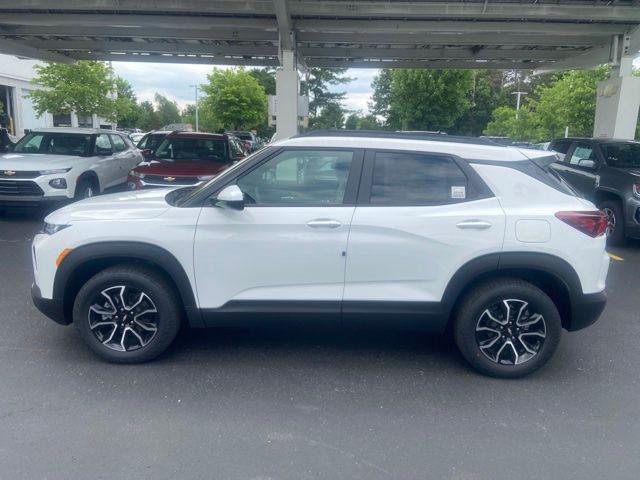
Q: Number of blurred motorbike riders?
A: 0